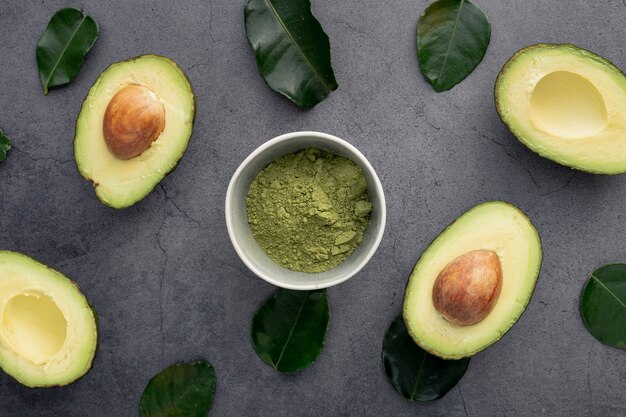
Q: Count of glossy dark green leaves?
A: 8